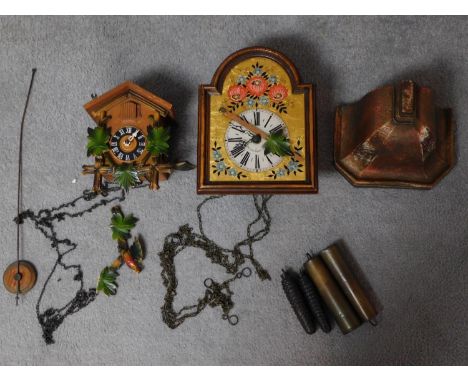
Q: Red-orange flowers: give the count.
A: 3